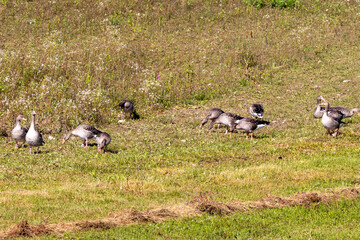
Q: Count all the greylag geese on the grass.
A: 12